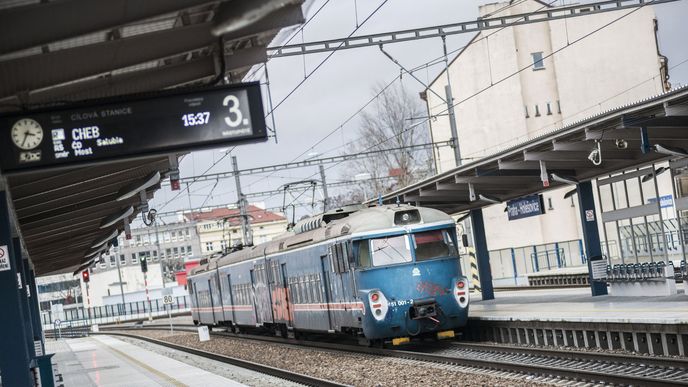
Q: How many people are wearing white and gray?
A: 0